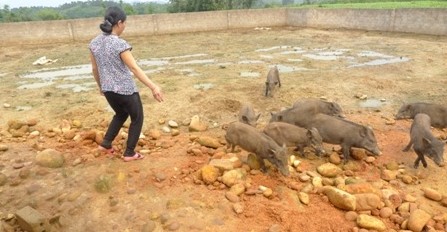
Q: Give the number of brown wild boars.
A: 9